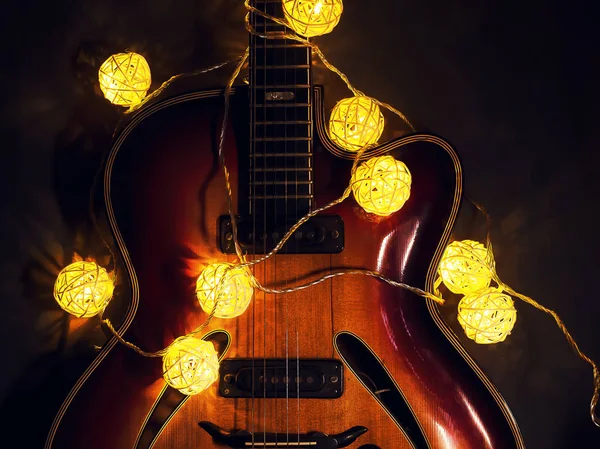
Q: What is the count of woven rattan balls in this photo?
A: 9